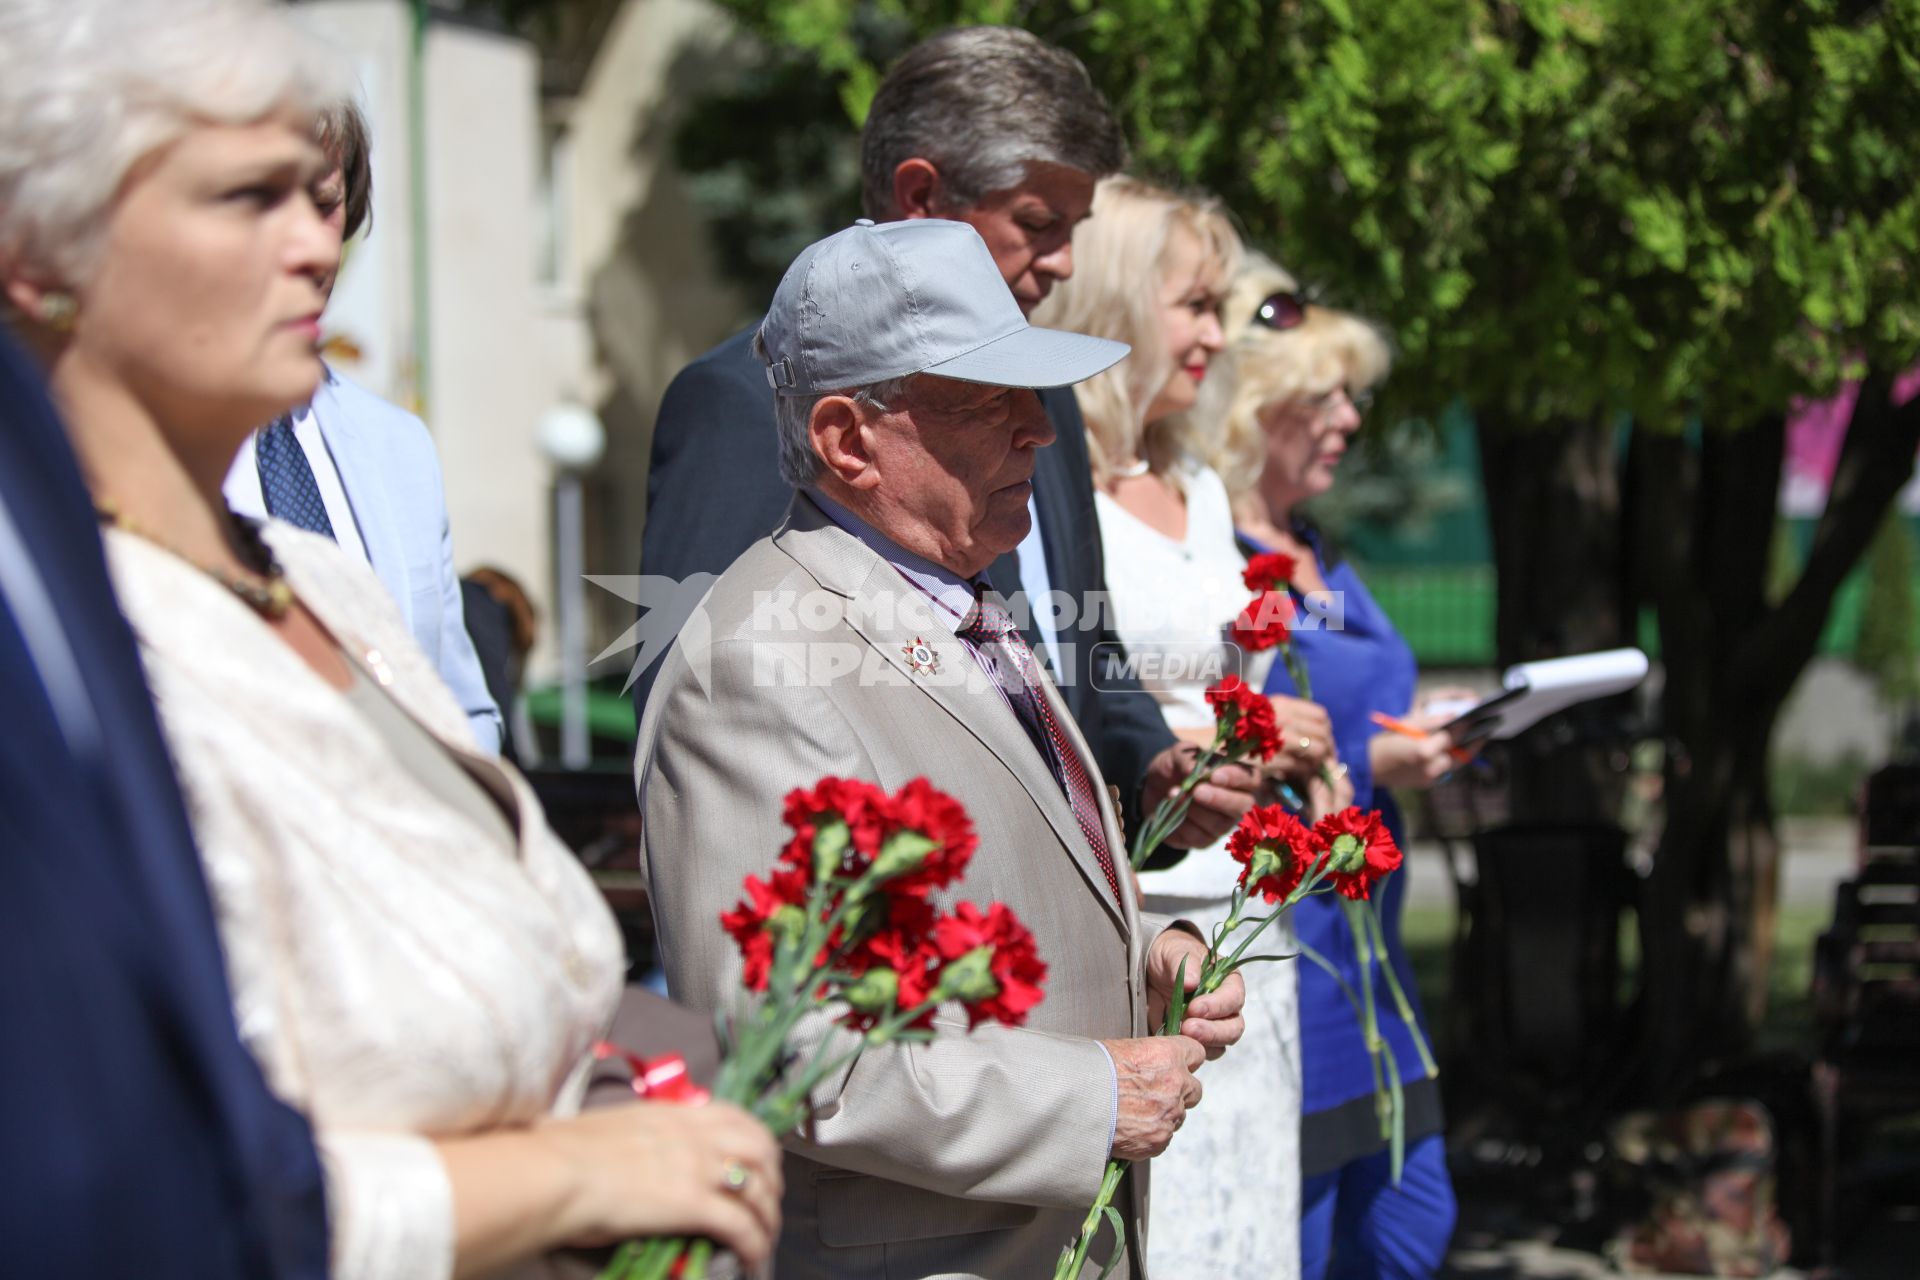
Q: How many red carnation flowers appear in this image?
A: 12